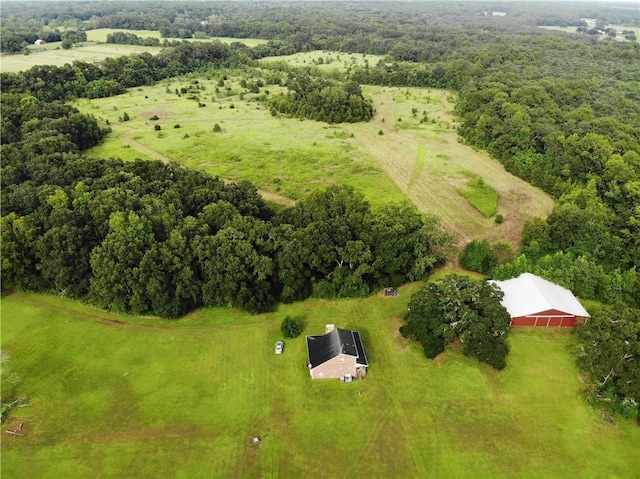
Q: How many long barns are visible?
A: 1